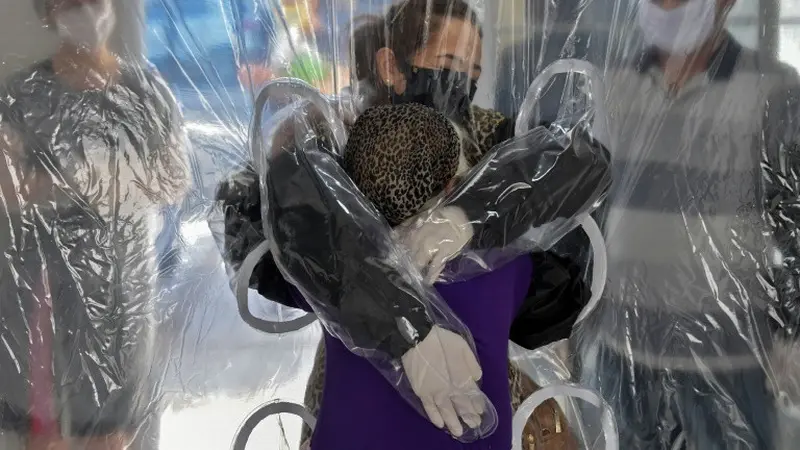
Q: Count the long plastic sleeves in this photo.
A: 2